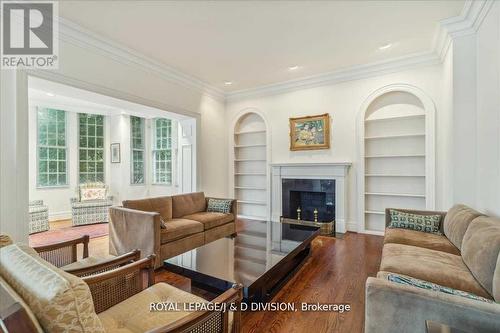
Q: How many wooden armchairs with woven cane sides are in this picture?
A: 2